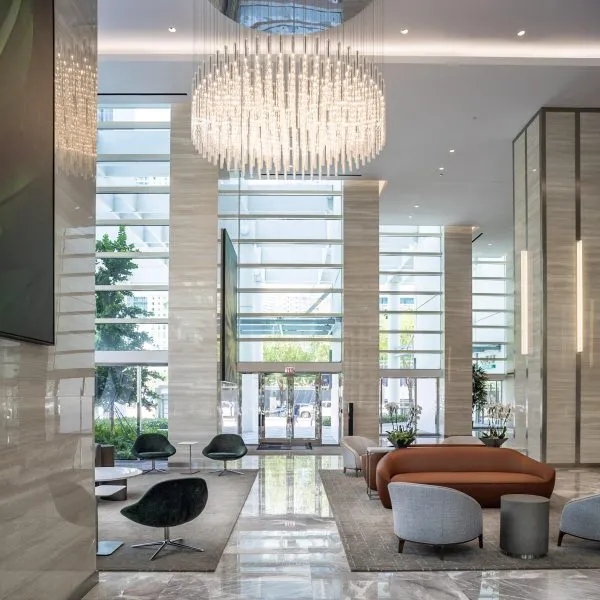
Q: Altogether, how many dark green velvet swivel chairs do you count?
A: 3